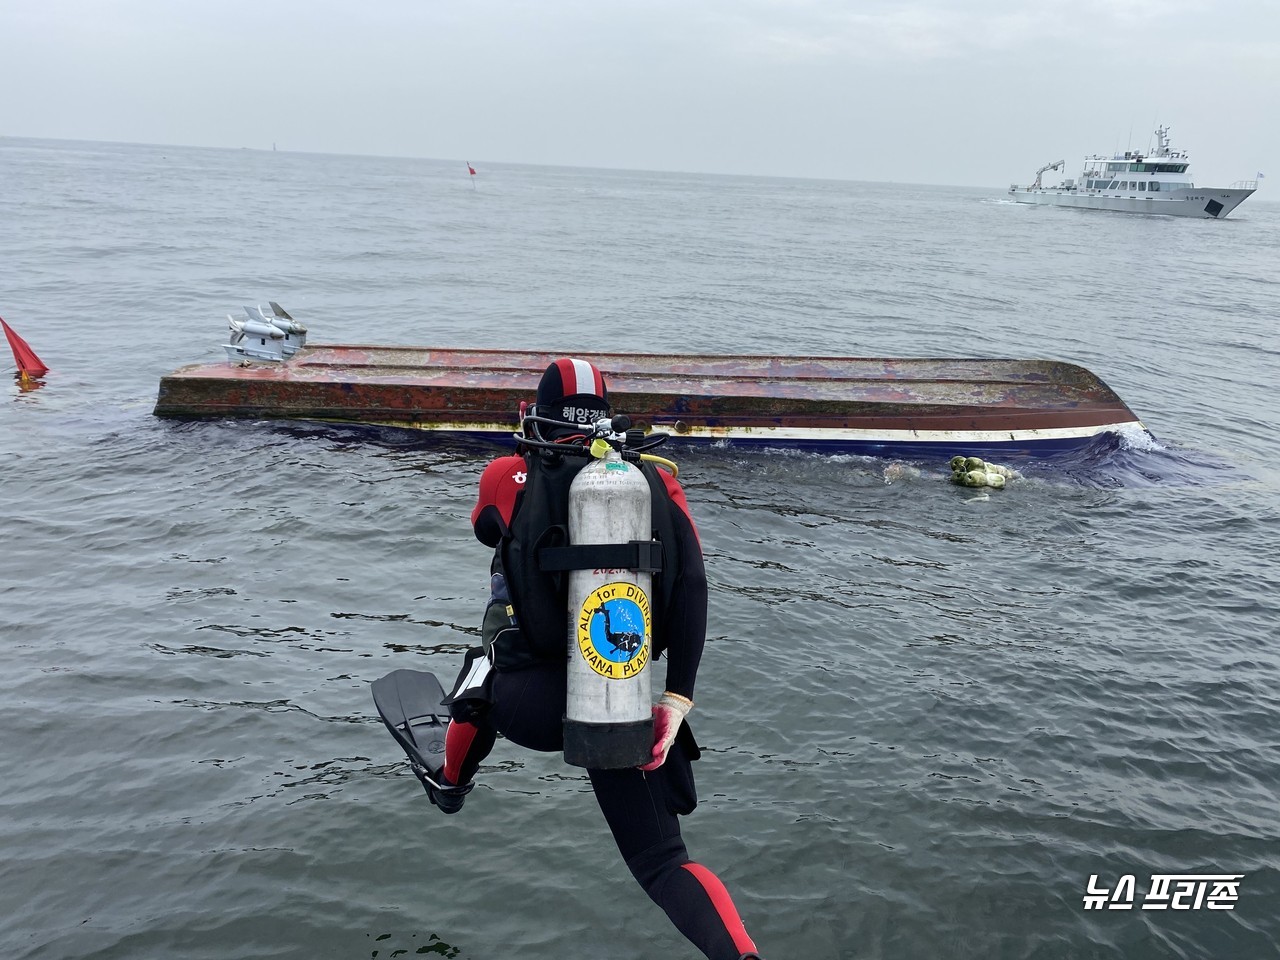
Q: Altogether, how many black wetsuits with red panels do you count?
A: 1